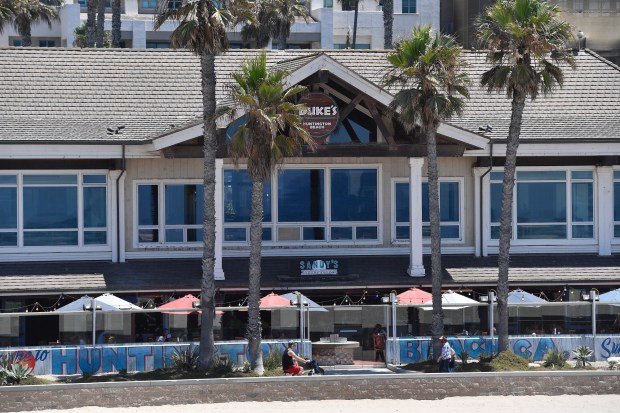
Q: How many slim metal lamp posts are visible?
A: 5